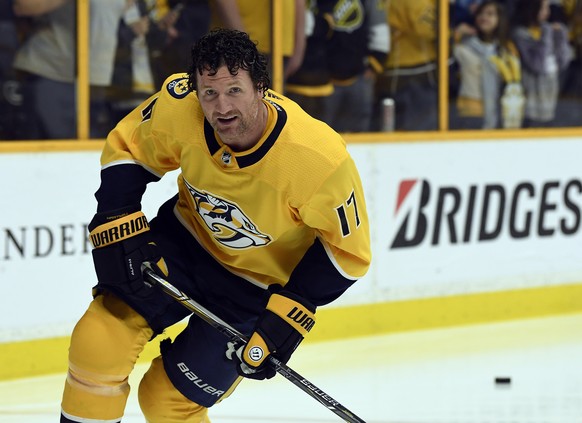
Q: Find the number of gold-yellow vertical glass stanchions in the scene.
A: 3